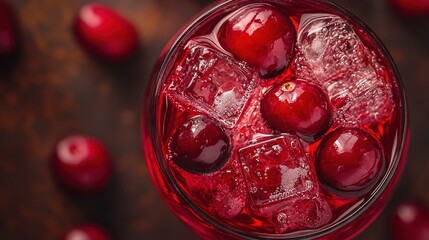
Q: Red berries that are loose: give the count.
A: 6